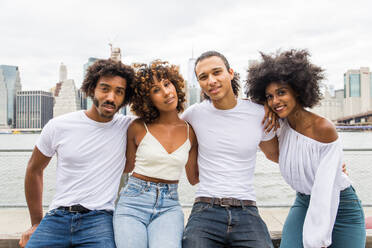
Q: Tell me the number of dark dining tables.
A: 0